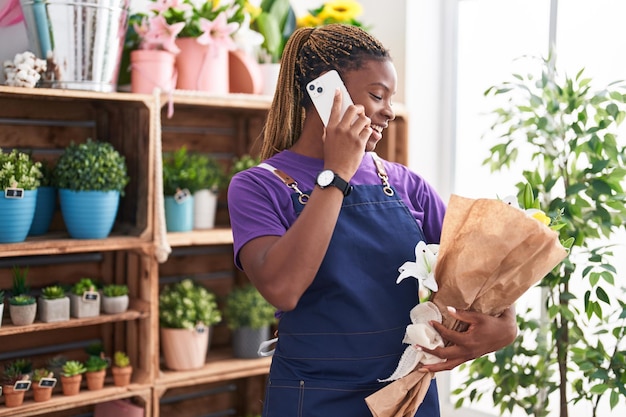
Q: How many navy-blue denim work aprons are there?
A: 1